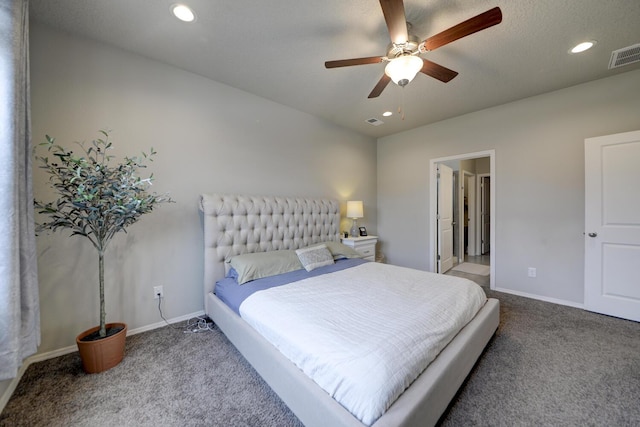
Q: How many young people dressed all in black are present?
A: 0